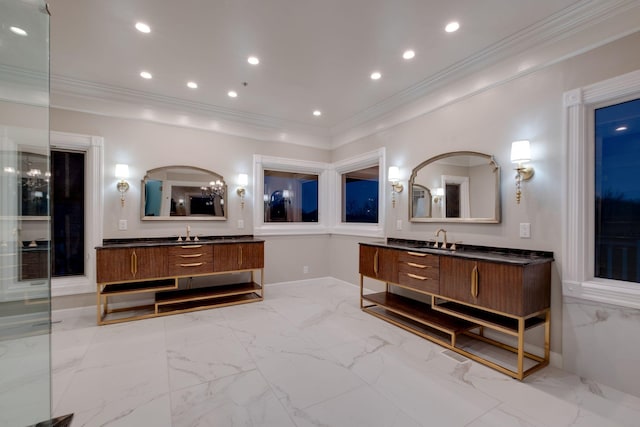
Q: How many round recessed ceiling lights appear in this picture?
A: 10